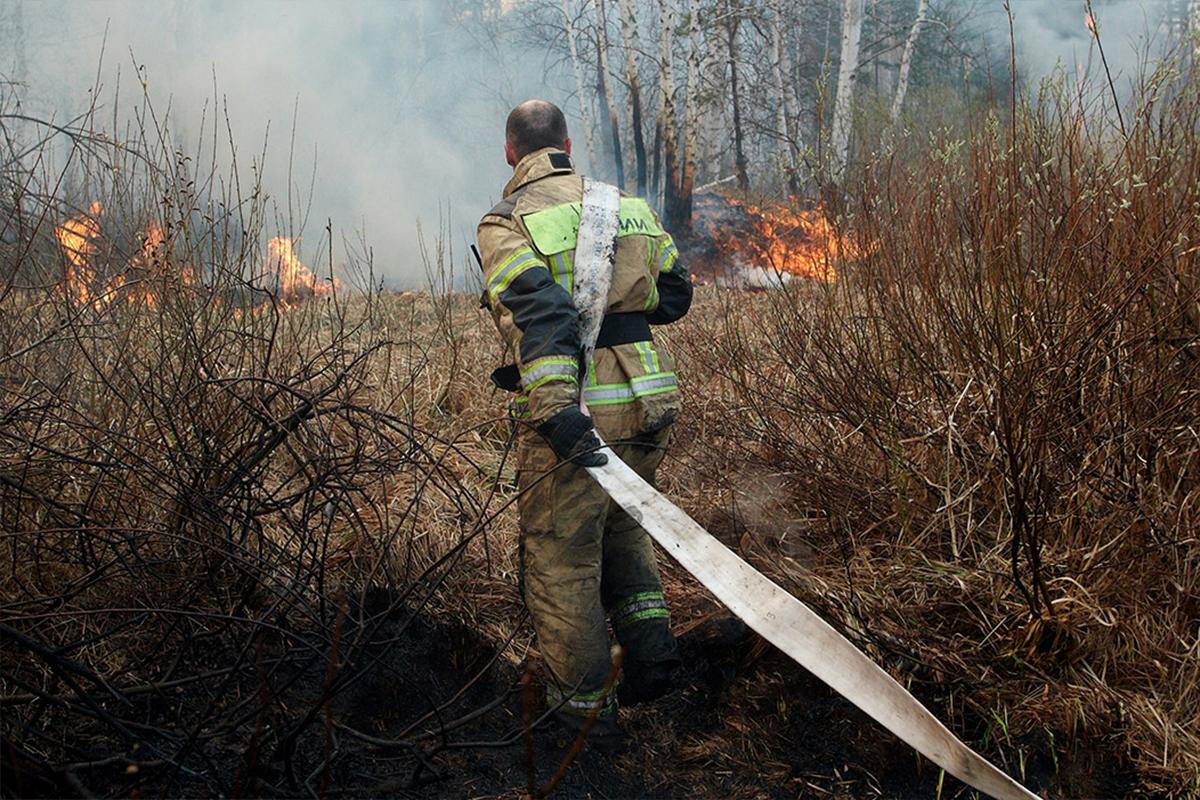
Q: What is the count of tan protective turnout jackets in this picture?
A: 1